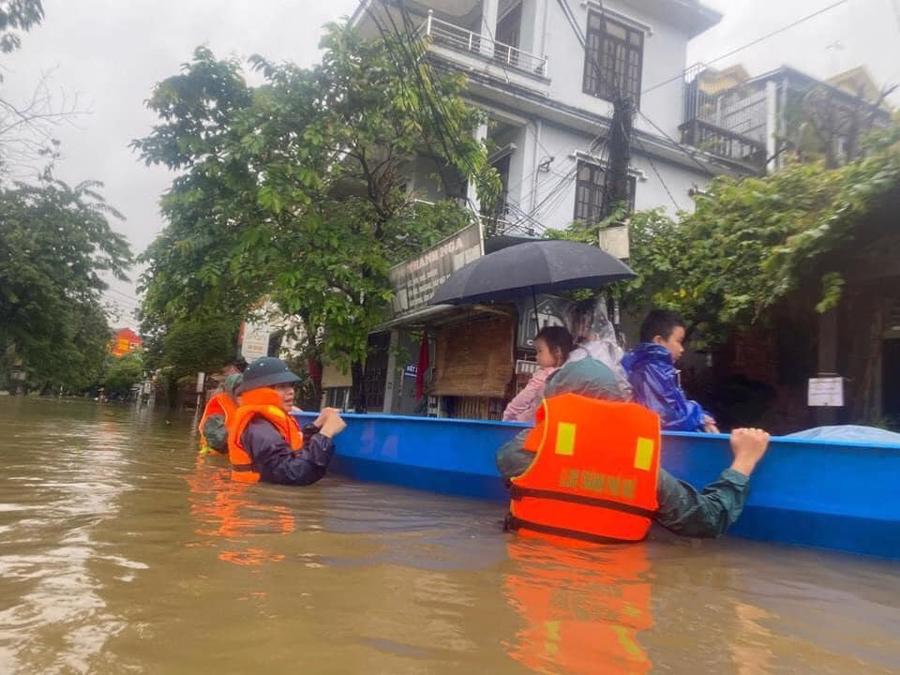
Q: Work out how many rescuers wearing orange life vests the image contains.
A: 3